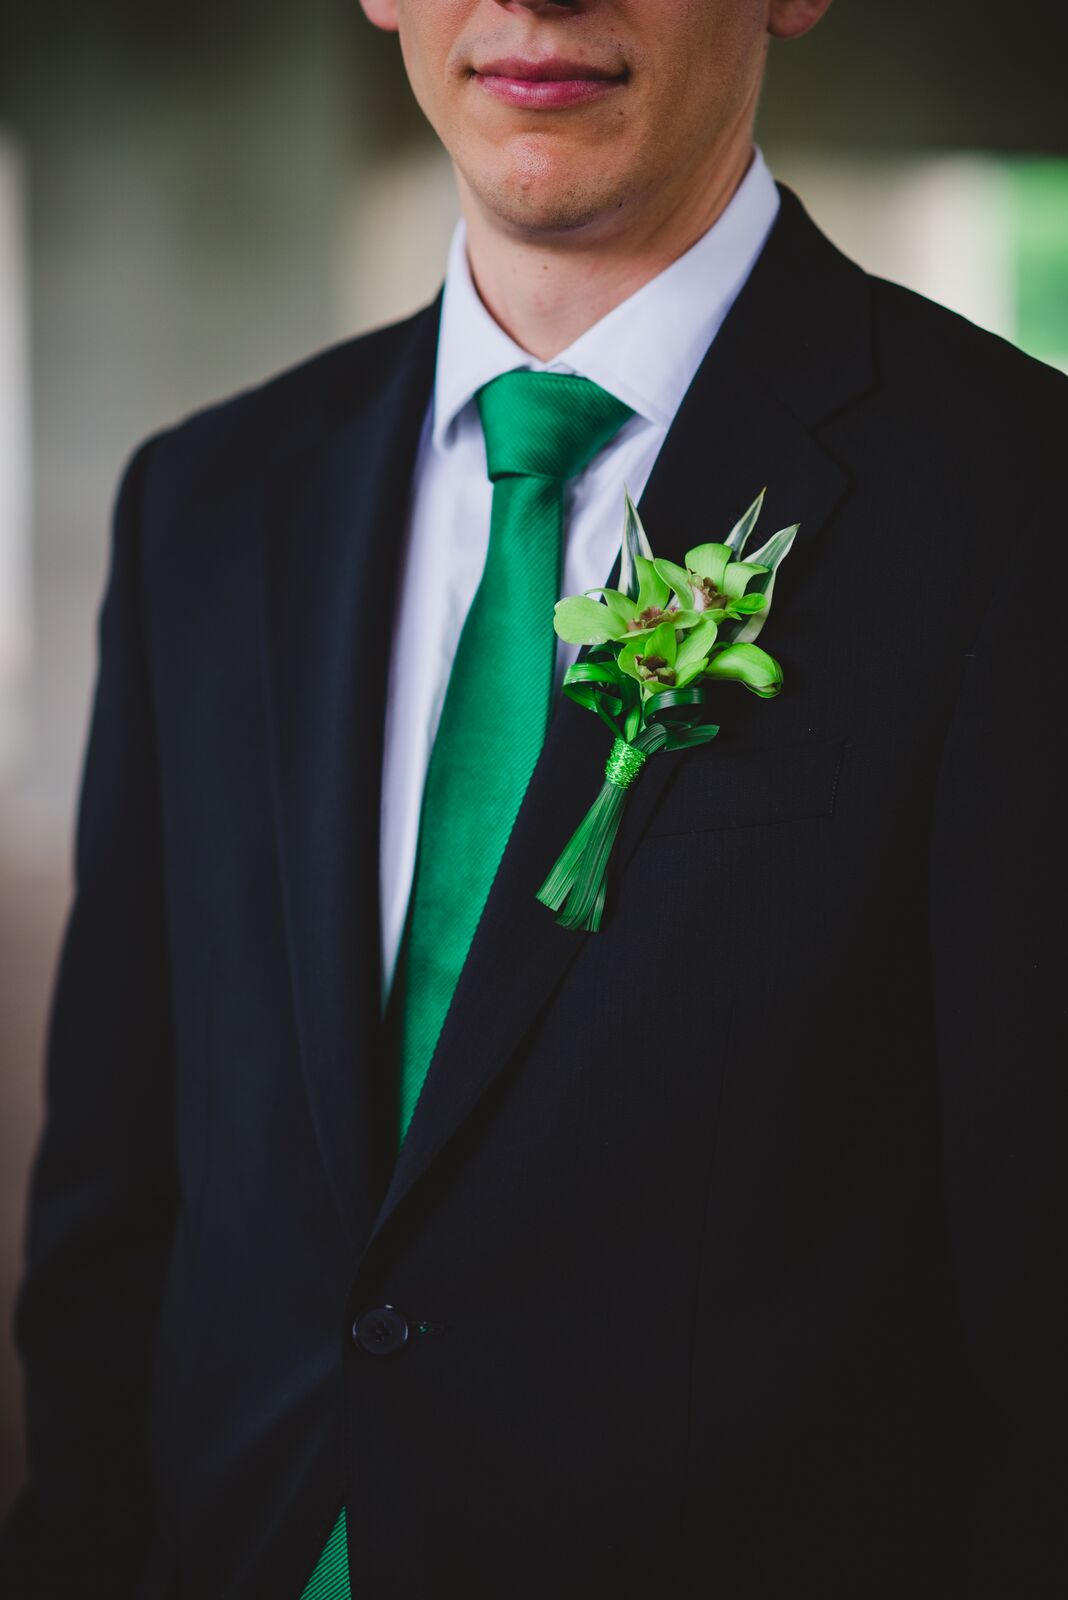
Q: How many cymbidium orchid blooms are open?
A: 3